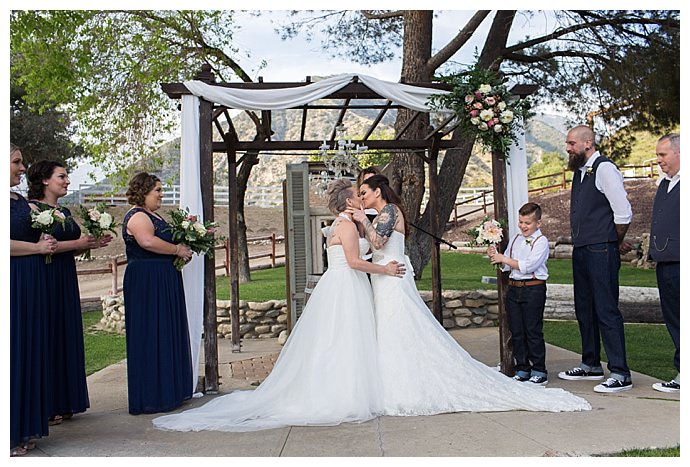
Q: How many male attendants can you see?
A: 3